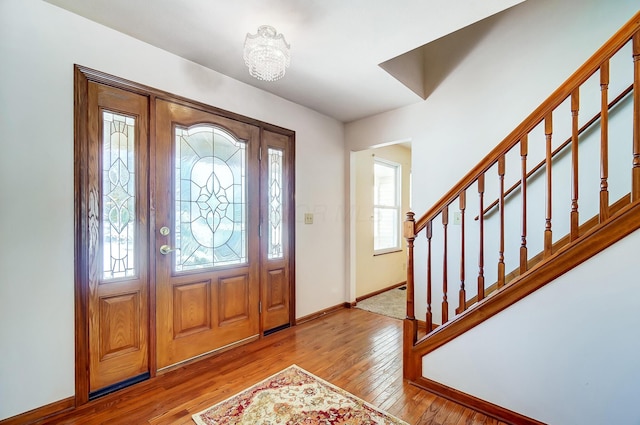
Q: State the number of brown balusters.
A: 10